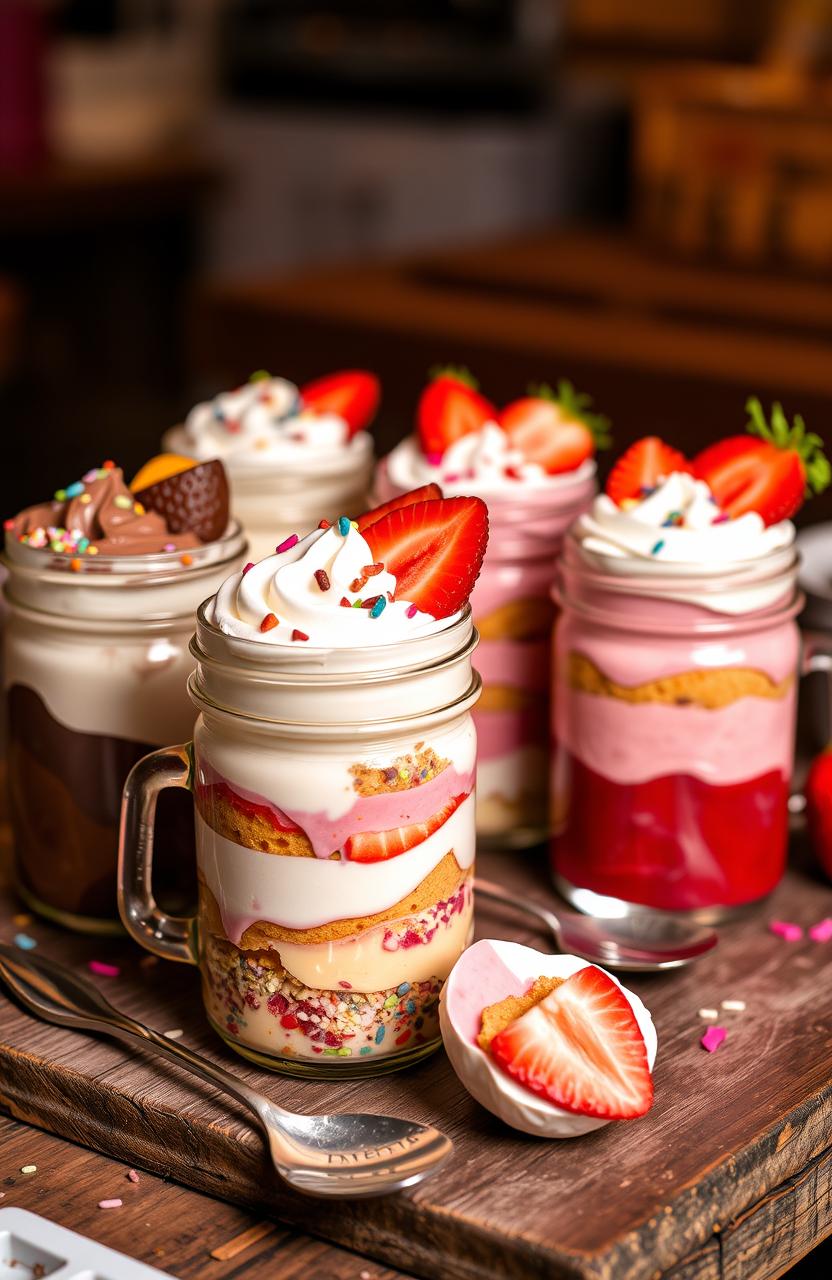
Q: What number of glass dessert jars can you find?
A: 5